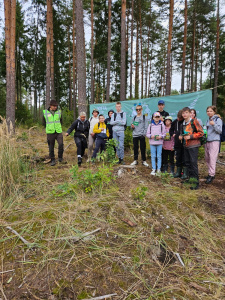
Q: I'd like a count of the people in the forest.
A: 14